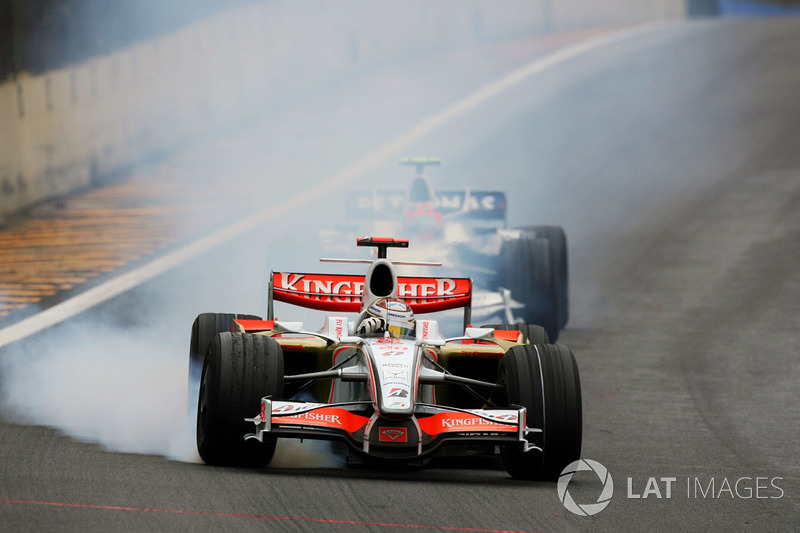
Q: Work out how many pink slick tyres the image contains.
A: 0